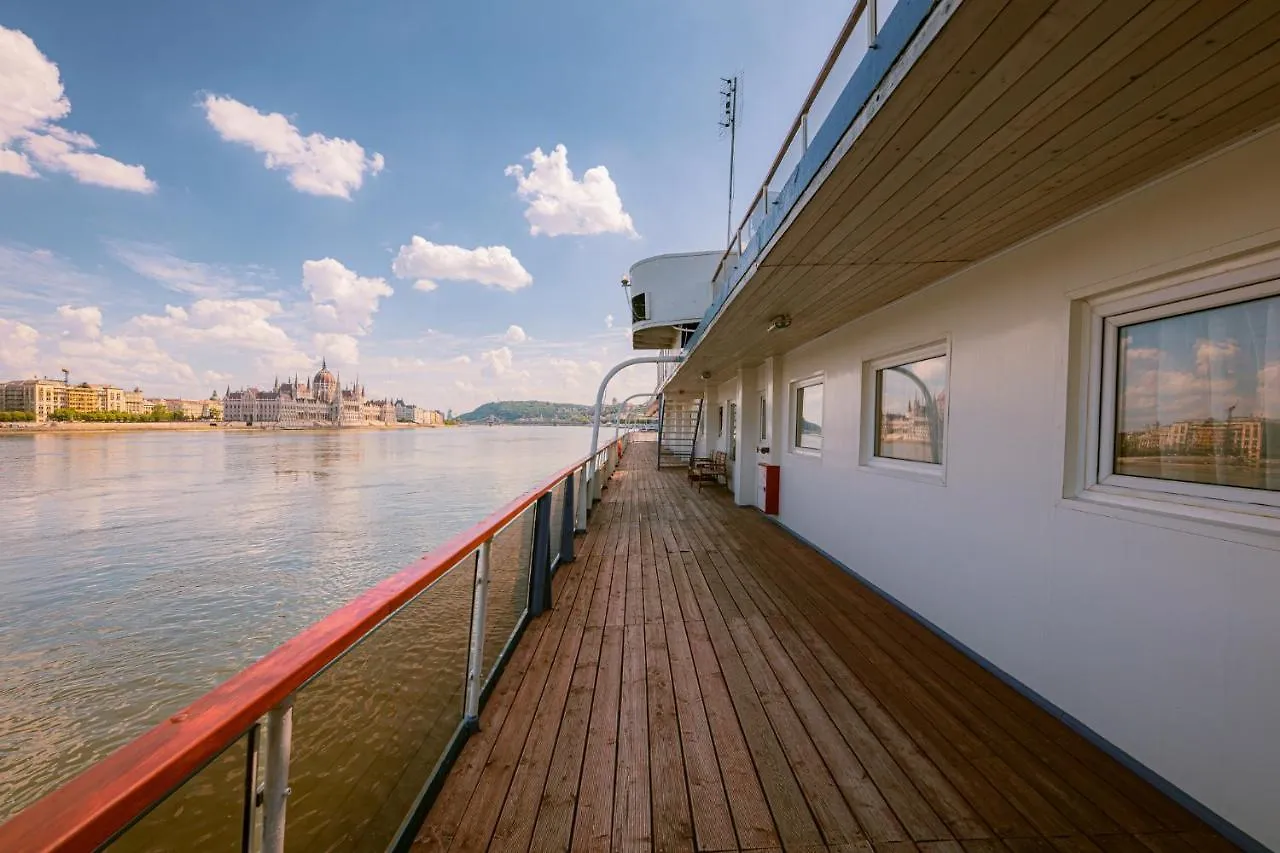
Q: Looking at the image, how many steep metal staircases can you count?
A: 1